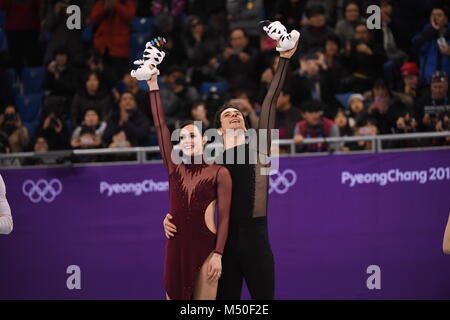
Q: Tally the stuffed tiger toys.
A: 2